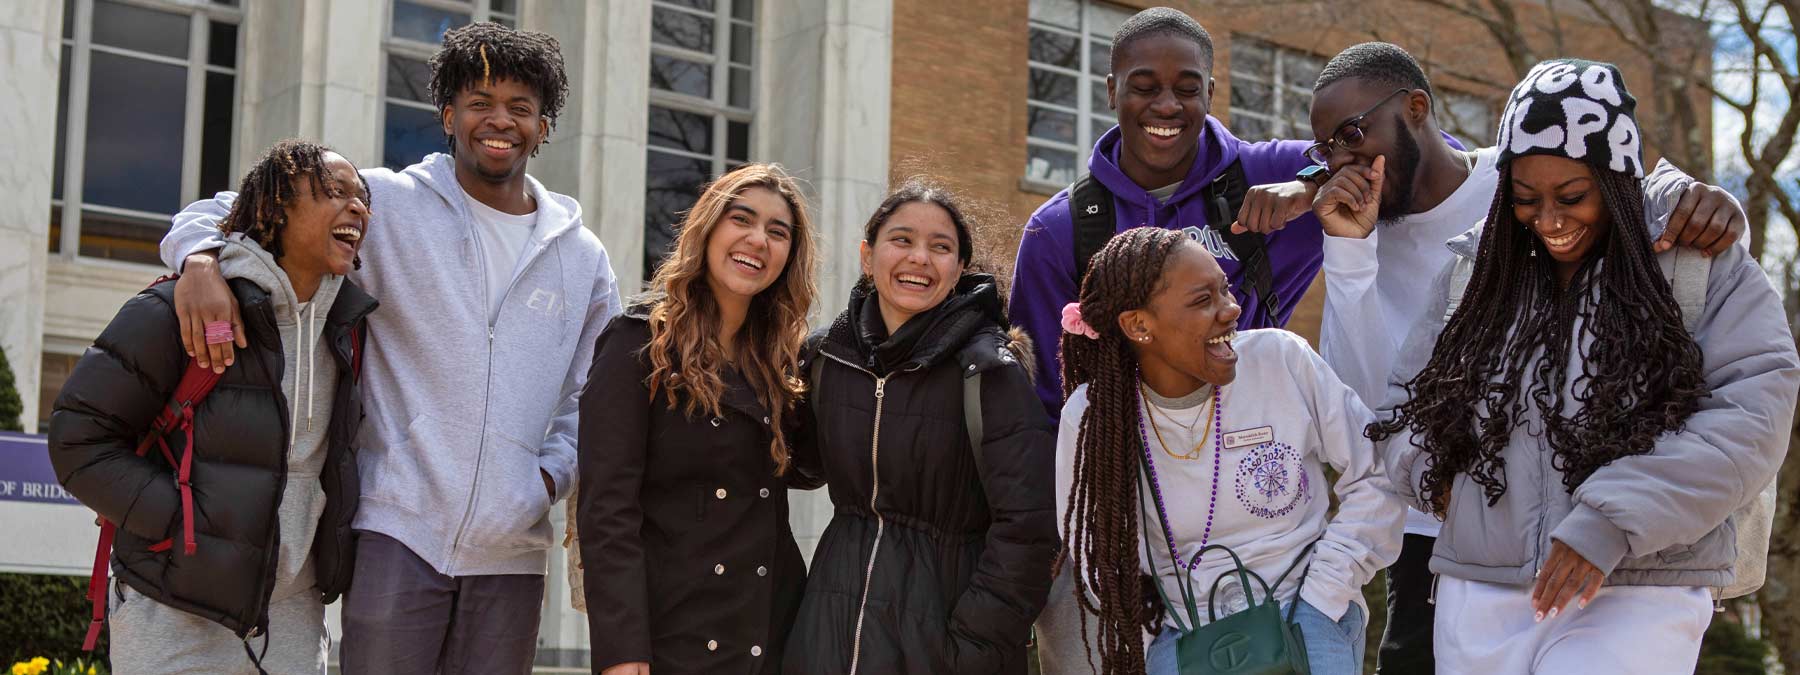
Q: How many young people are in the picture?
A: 8